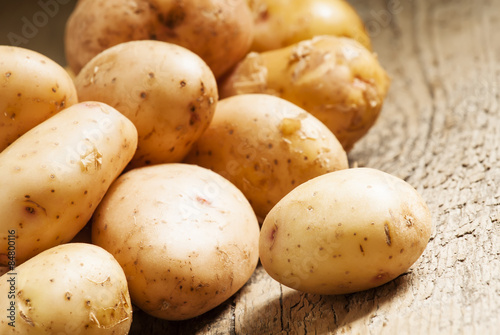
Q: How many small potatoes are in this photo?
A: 10